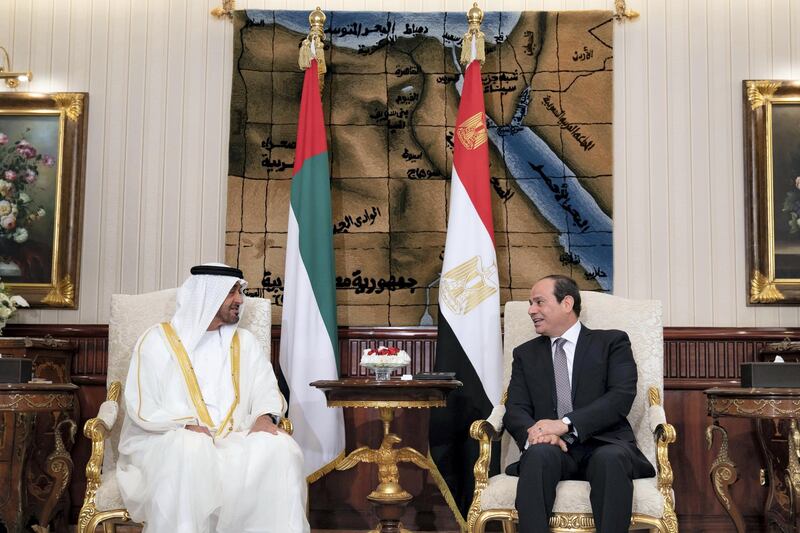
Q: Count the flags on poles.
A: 2